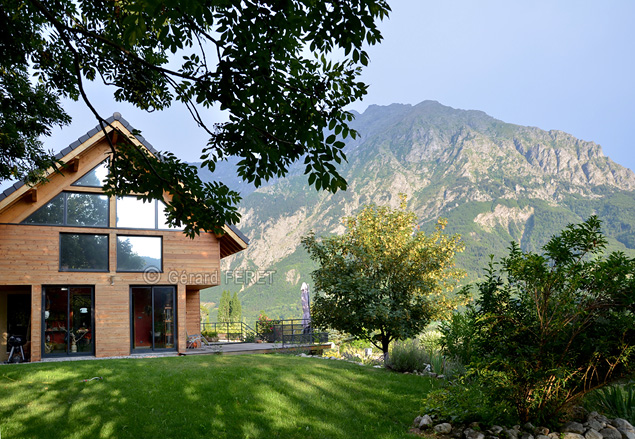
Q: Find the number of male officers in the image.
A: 0